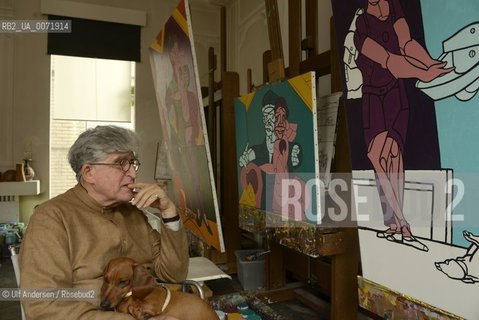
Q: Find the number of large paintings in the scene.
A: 3